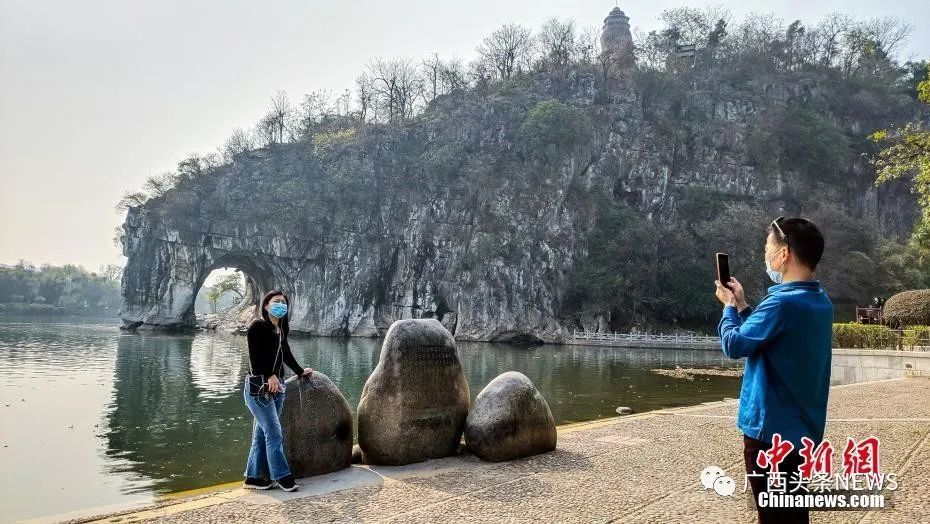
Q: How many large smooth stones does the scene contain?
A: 3